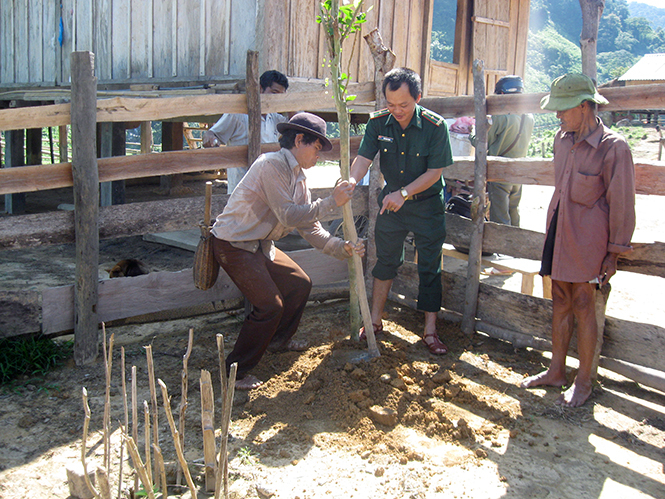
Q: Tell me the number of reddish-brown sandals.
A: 2